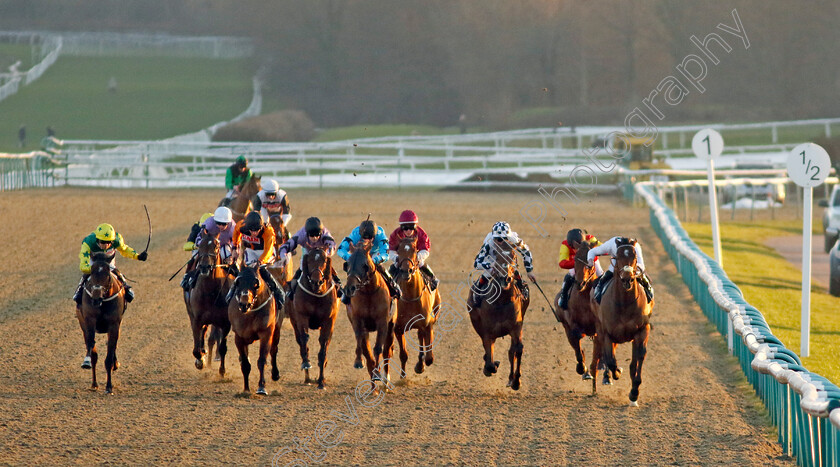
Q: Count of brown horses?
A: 11